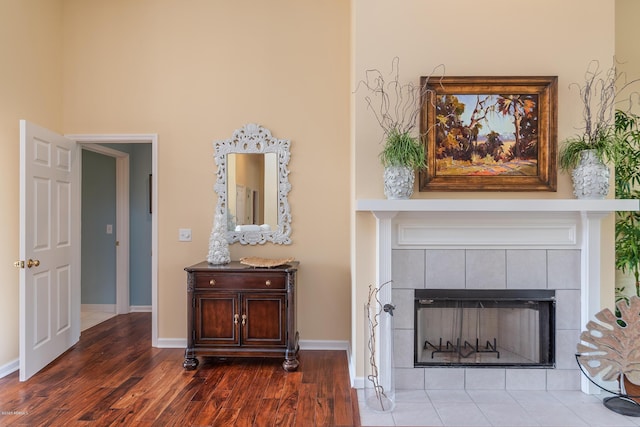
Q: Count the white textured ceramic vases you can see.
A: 2